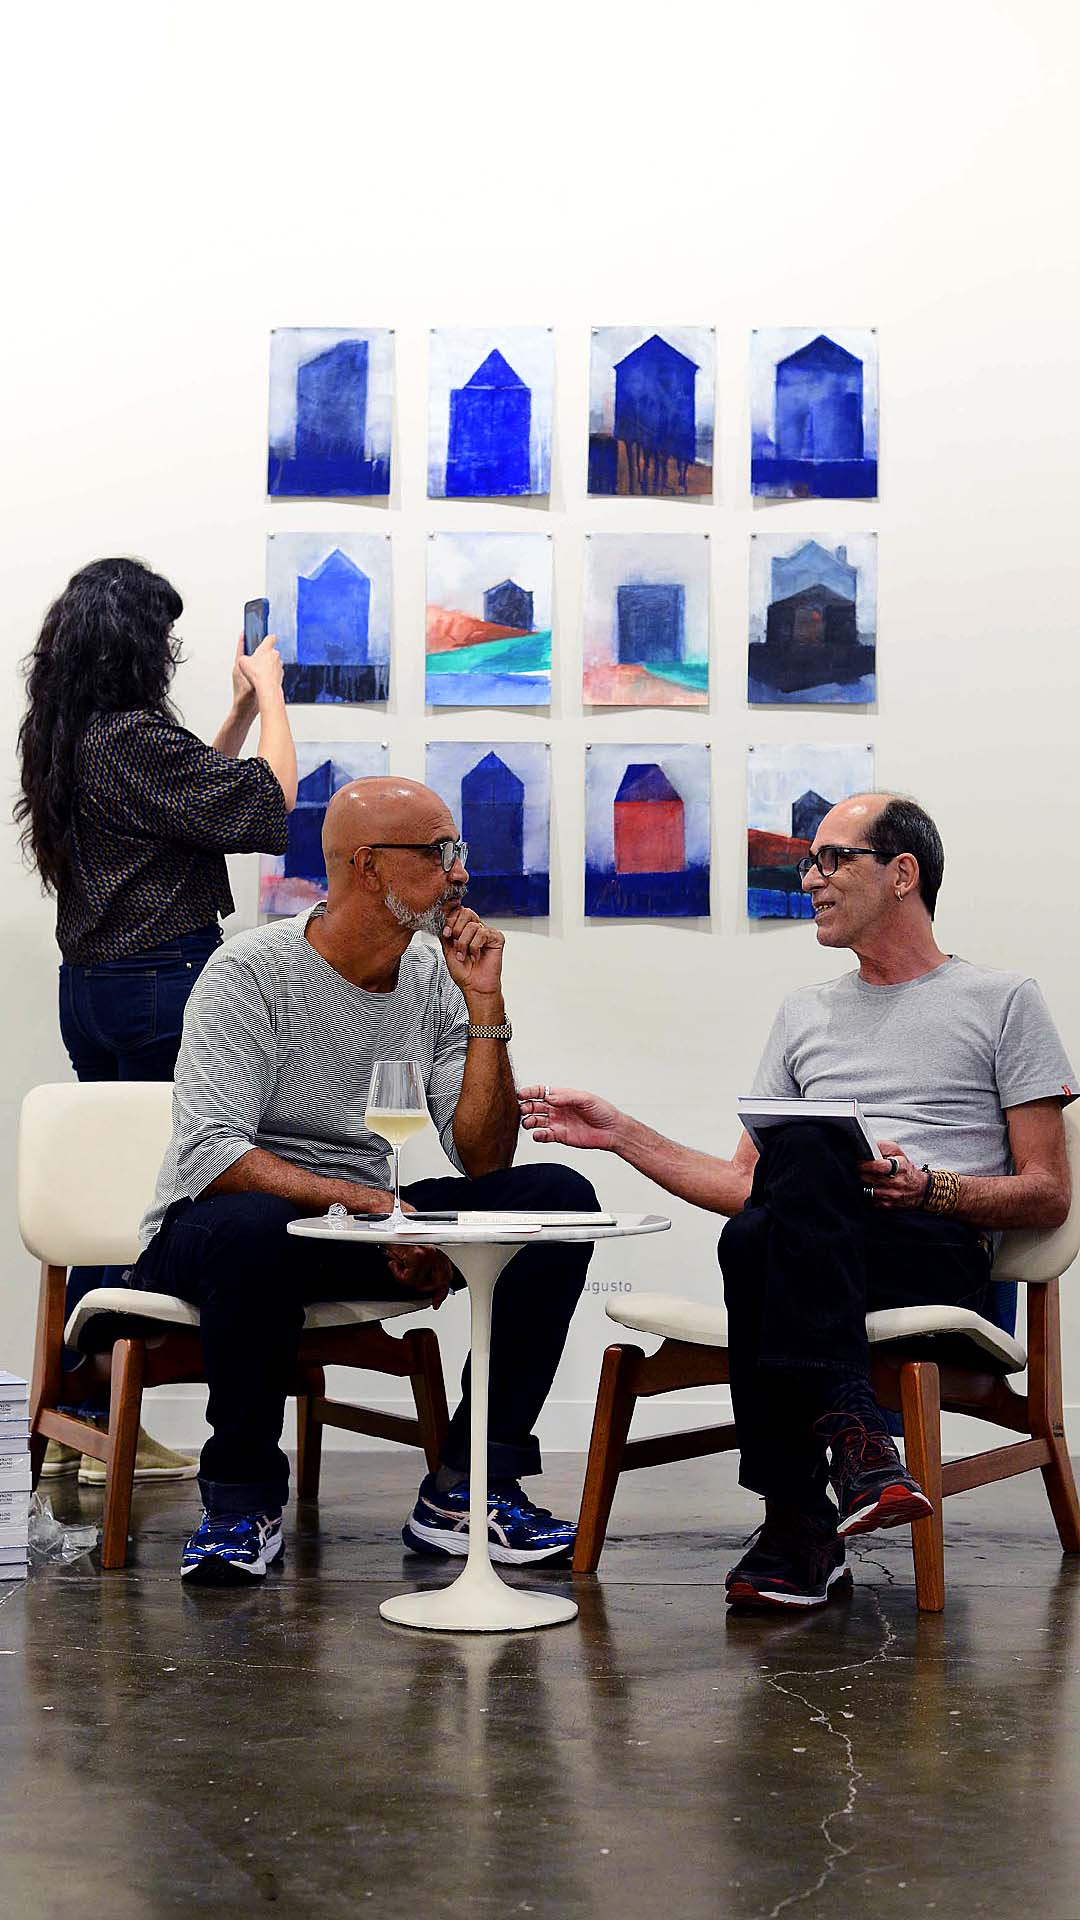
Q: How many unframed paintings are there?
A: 12